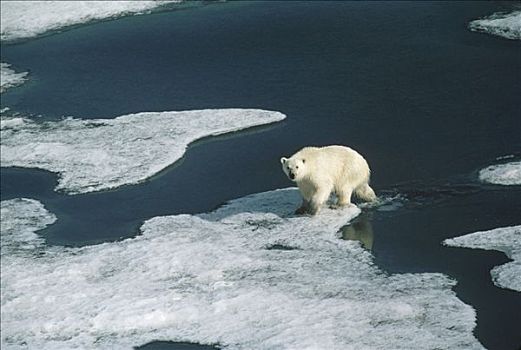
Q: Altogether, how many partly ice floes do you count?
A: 7